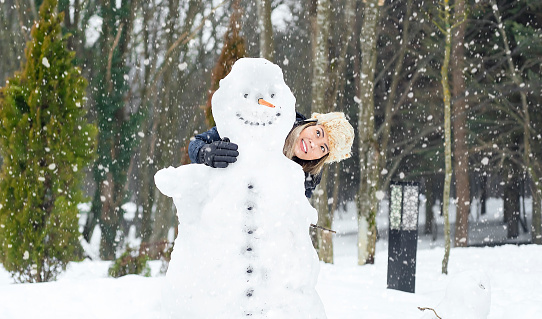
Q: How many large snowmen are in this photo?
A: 1